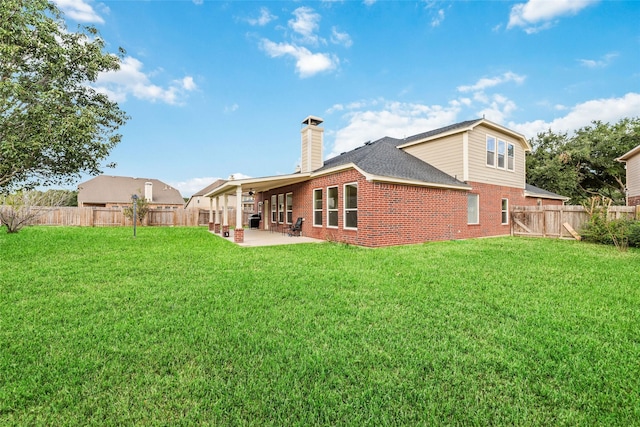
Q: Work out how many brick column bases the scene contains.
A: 4